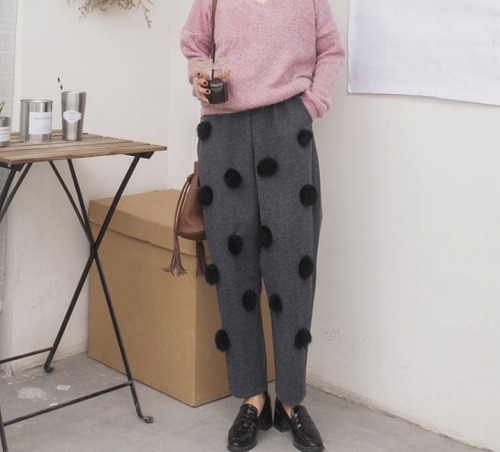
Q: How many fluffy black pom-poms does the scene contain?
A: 14